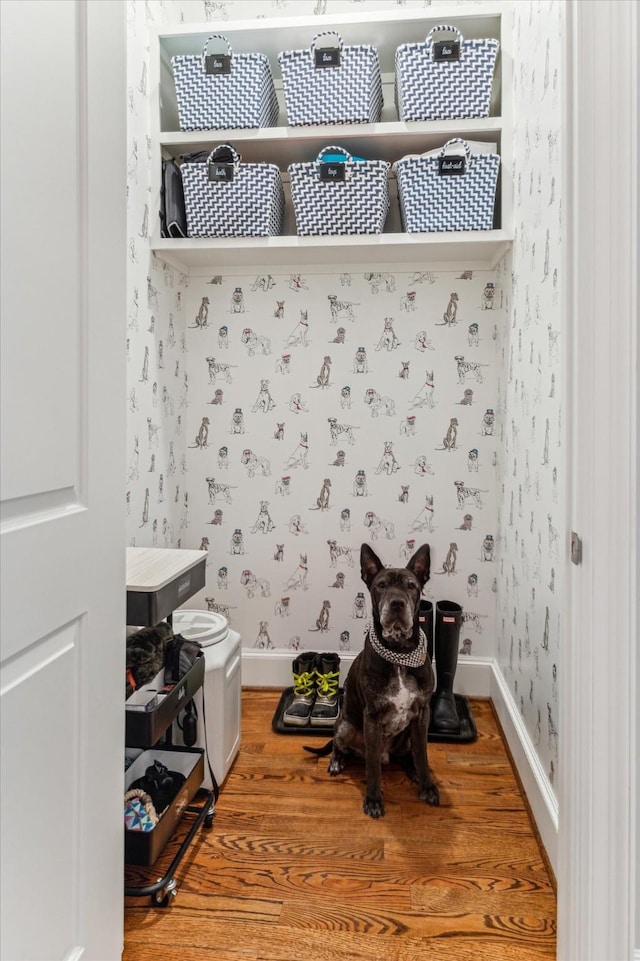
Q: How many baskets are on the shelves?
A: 6